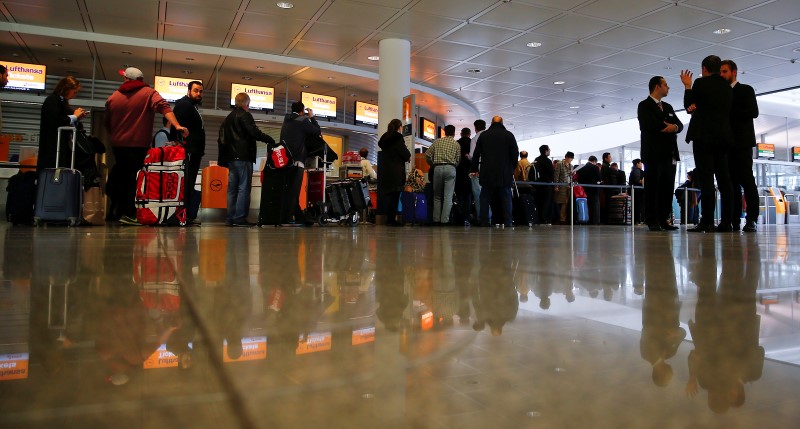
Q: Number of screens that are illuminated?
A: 9